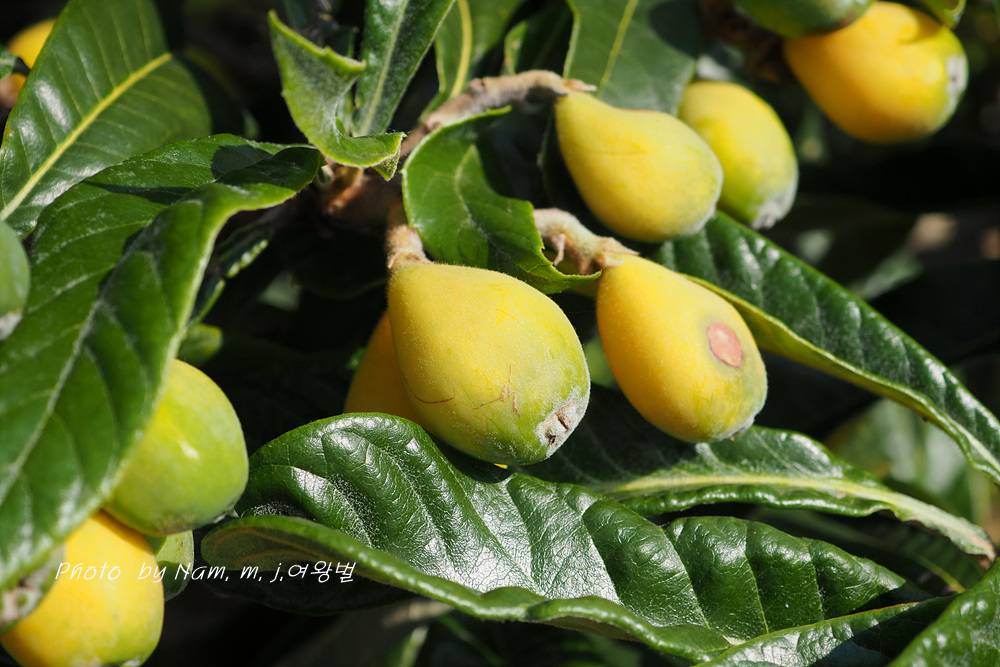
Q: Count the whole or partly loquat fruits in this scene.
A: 13